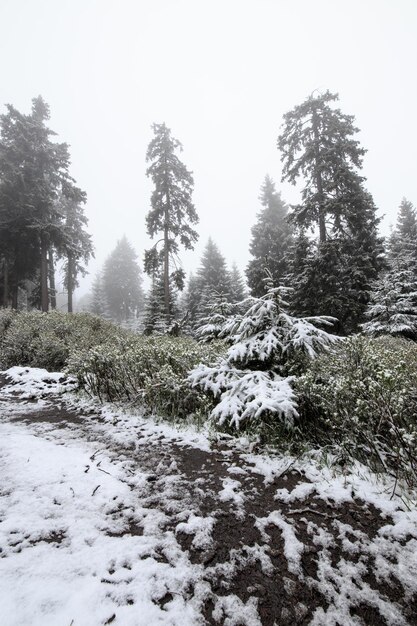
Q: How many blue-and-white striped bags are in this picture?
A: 0